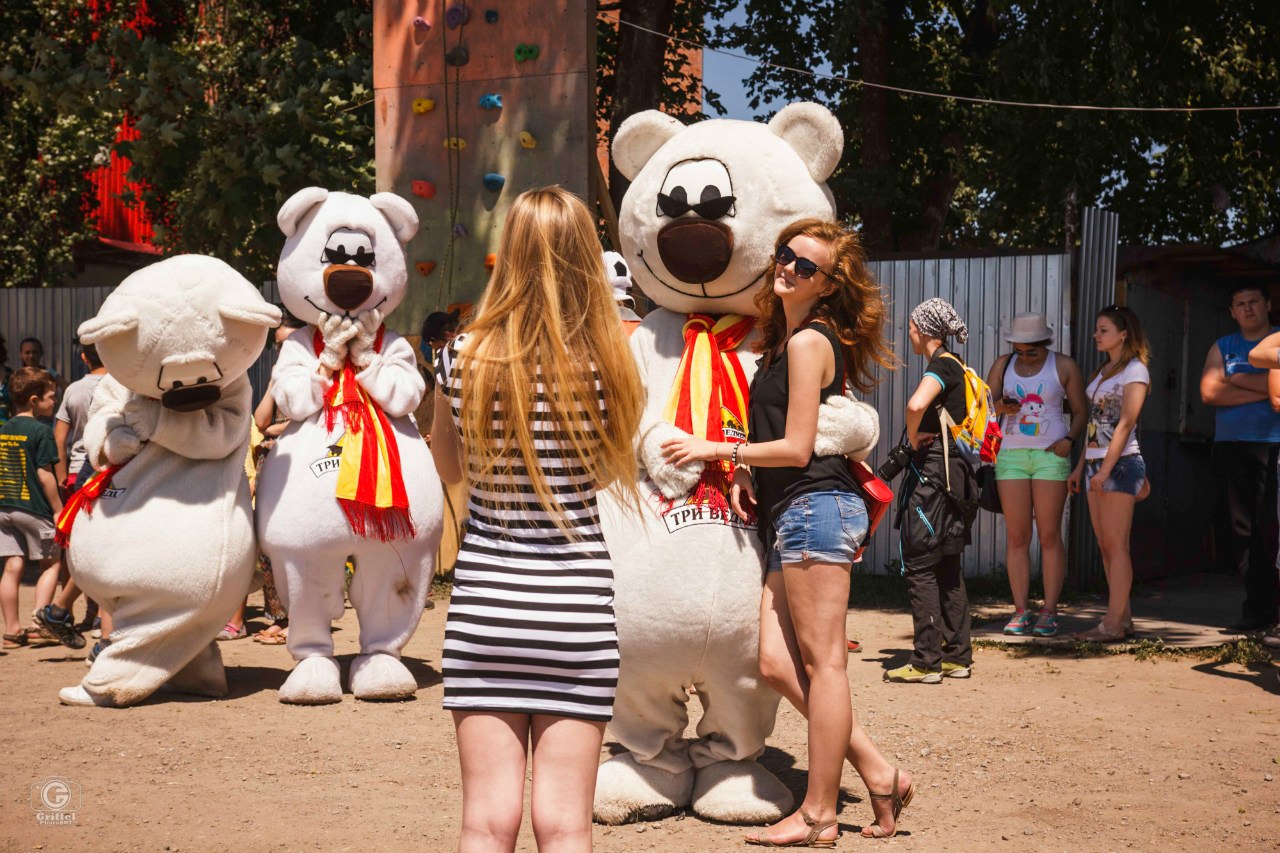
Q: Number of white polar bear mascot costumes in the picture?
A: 3